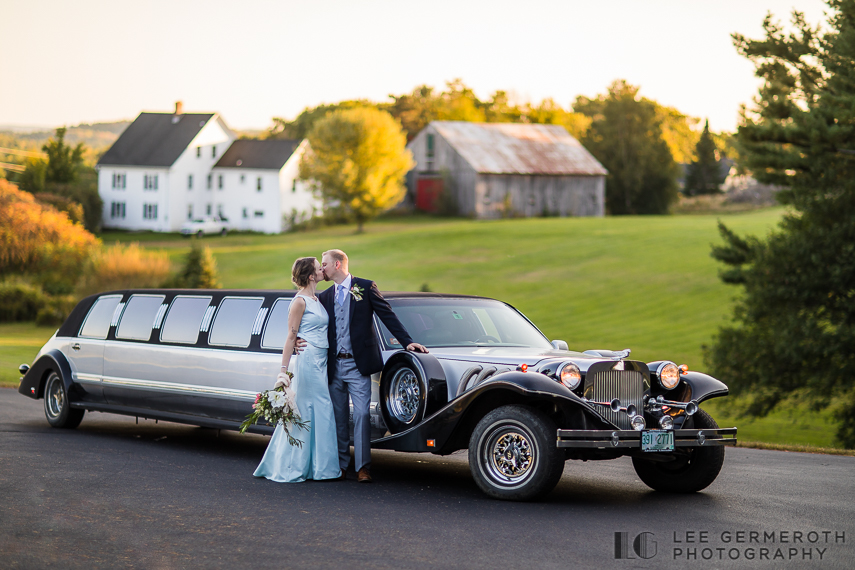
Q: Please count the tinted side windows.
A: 5